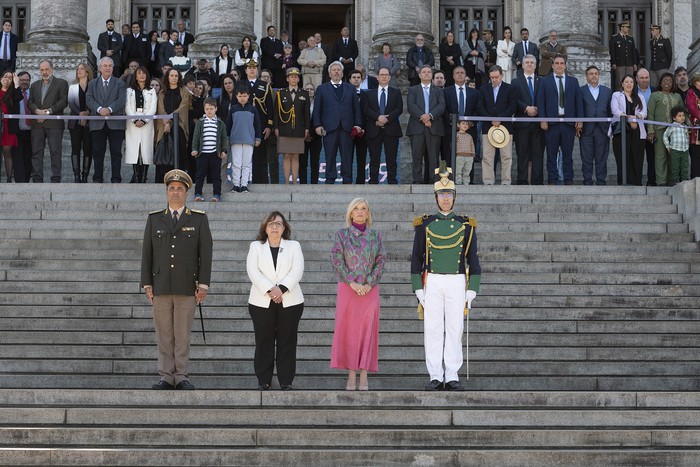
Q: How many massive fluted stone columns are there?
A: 4